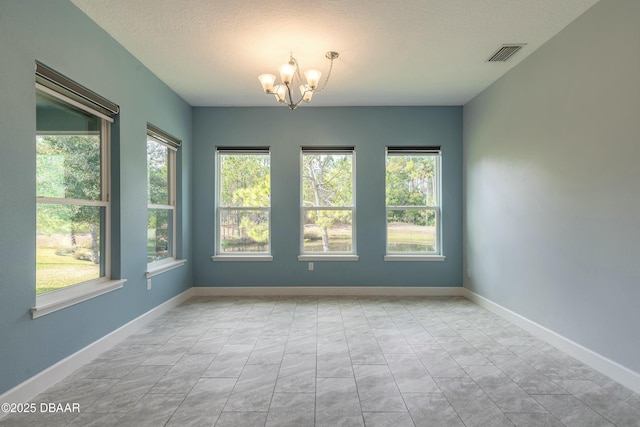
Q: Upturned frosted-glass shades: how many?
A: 5